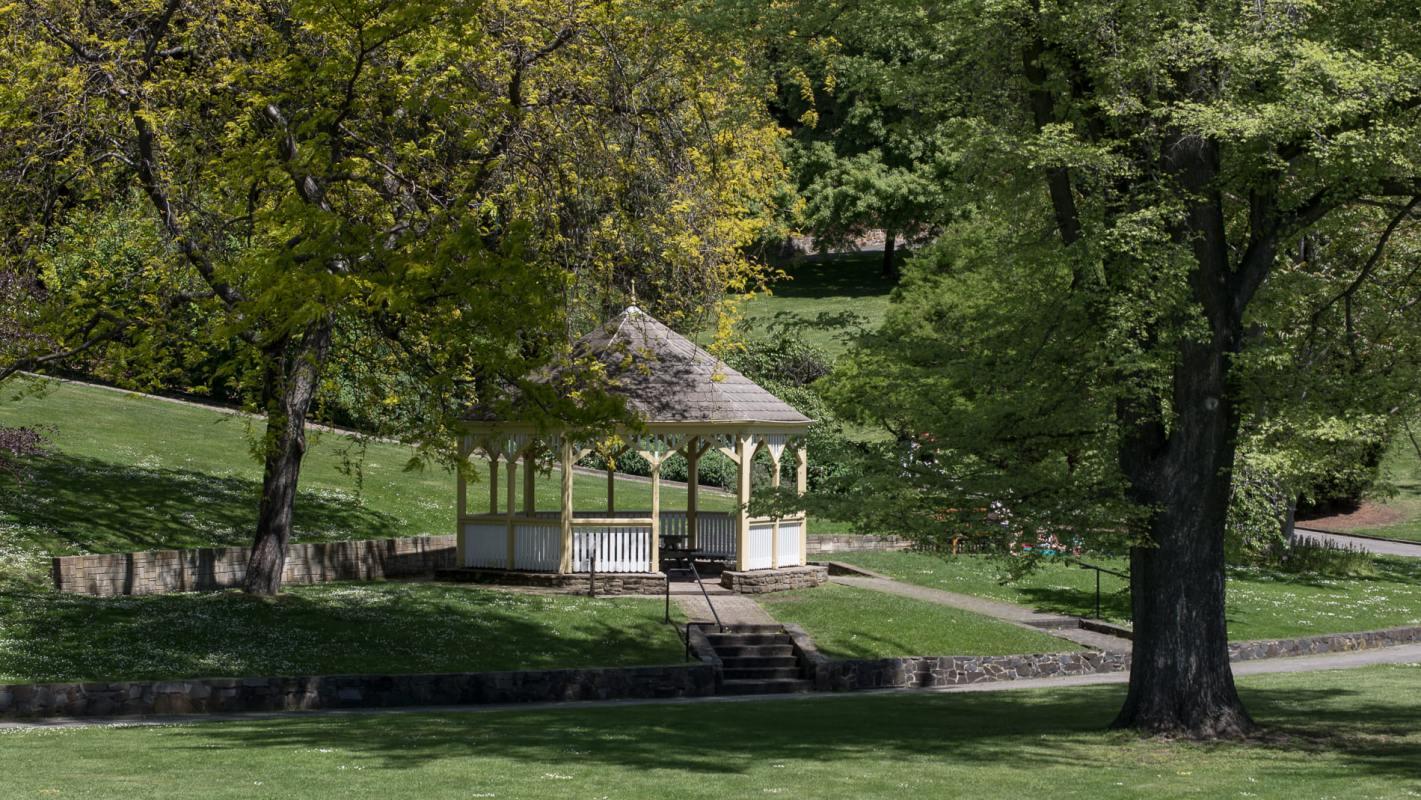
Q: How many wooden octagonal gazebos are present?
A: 1